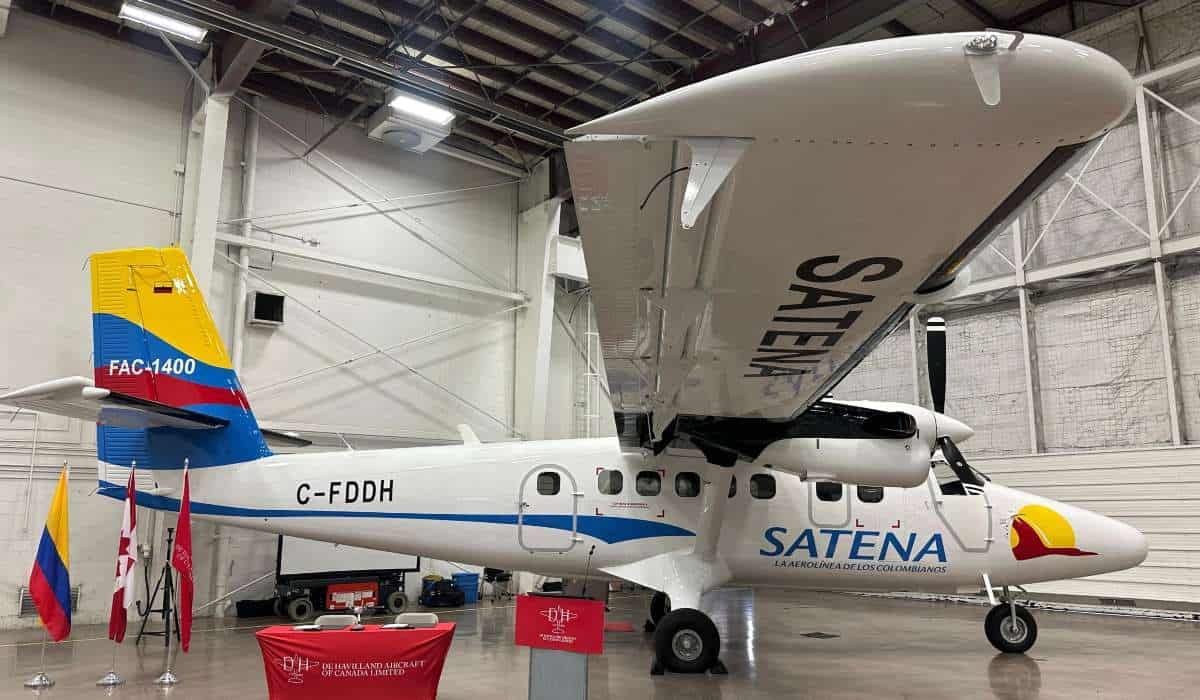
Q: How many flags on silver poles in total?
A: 3